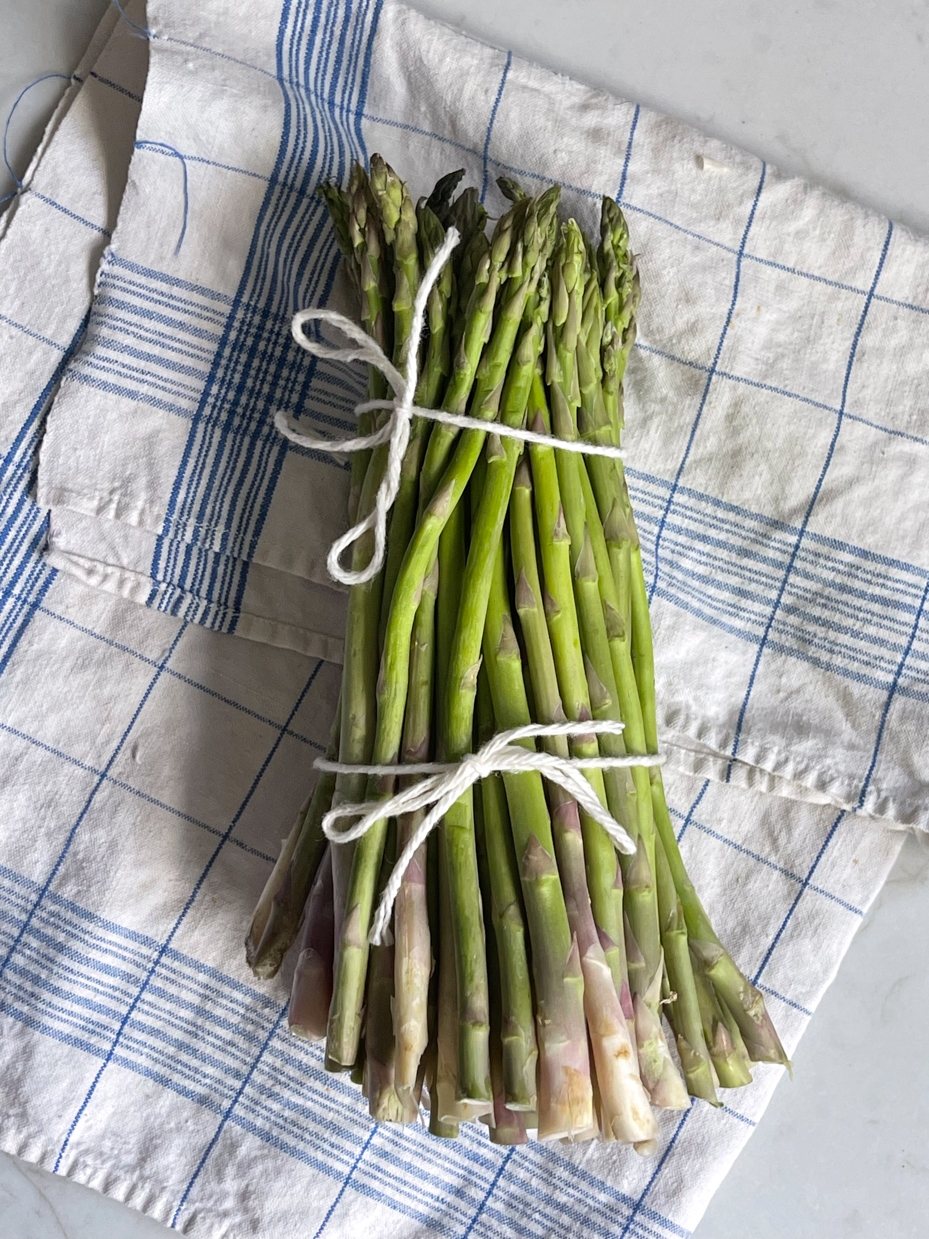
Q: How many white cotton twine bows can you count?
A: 2